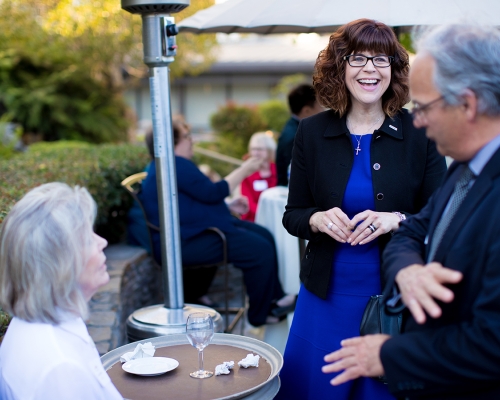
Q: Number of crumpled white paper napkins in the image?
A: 3